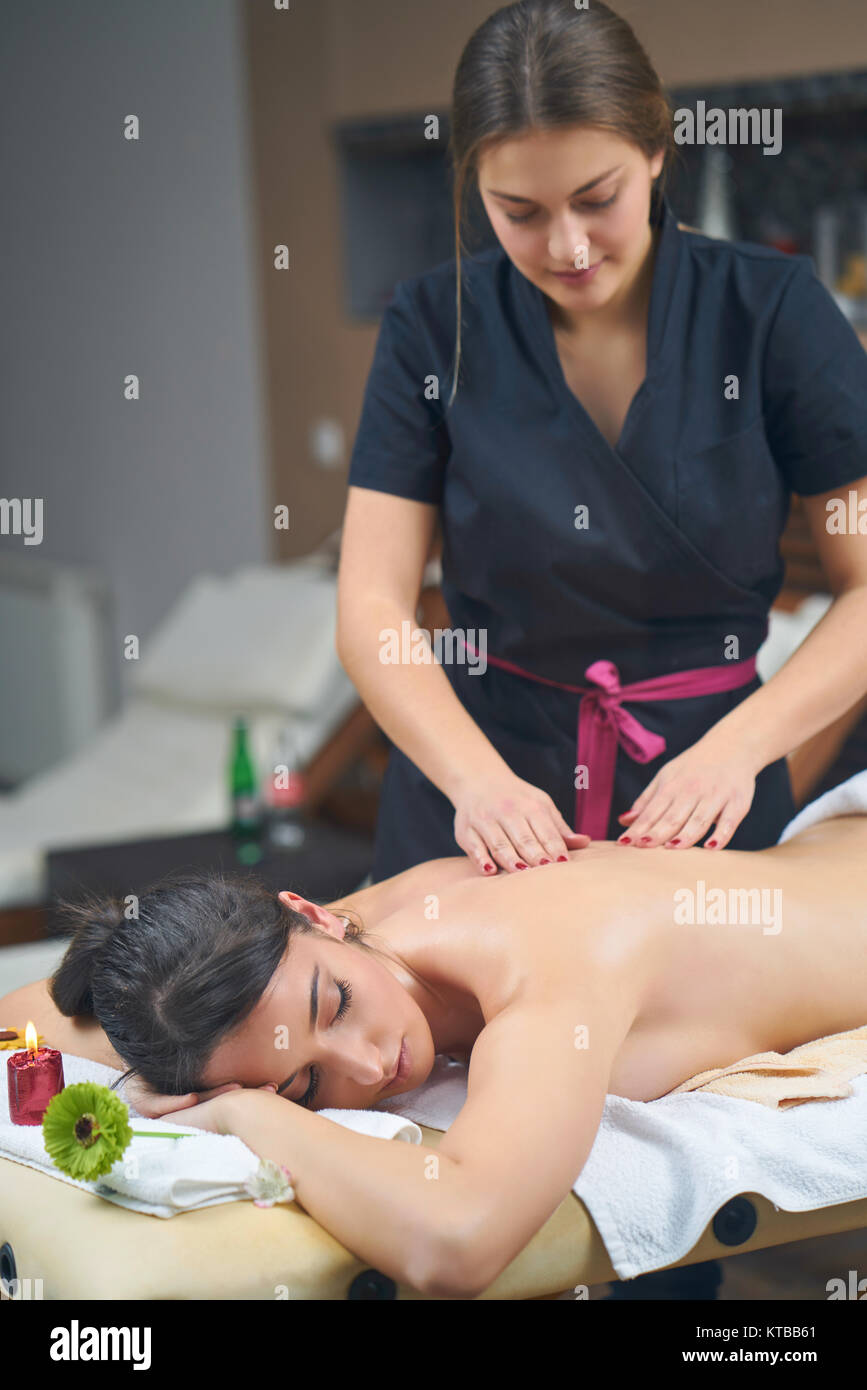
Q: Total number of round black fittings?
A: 3